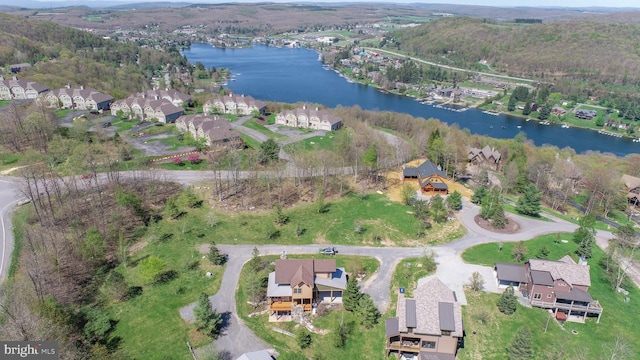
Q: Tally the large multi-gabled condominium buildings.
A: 7